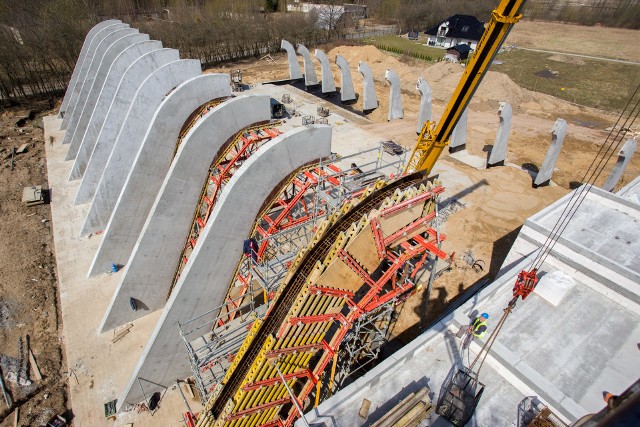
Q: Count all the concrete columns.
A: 11